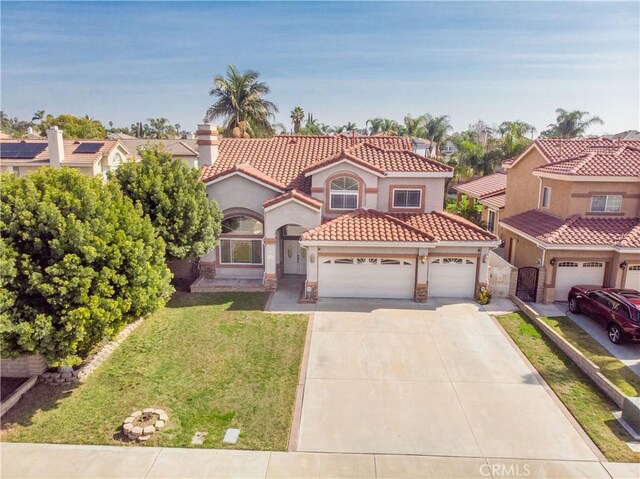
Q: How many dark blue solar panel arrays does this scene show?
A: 2